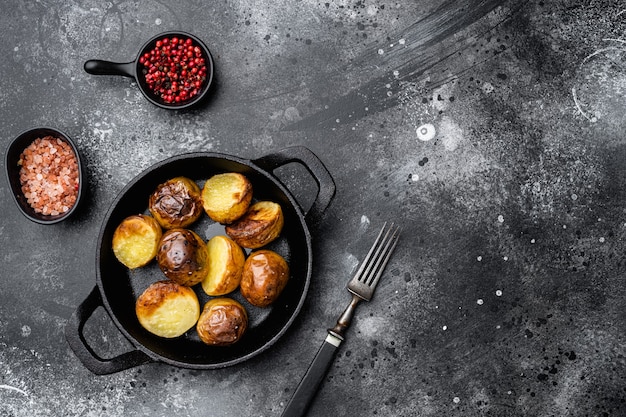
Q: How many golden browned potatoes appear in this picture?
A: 9